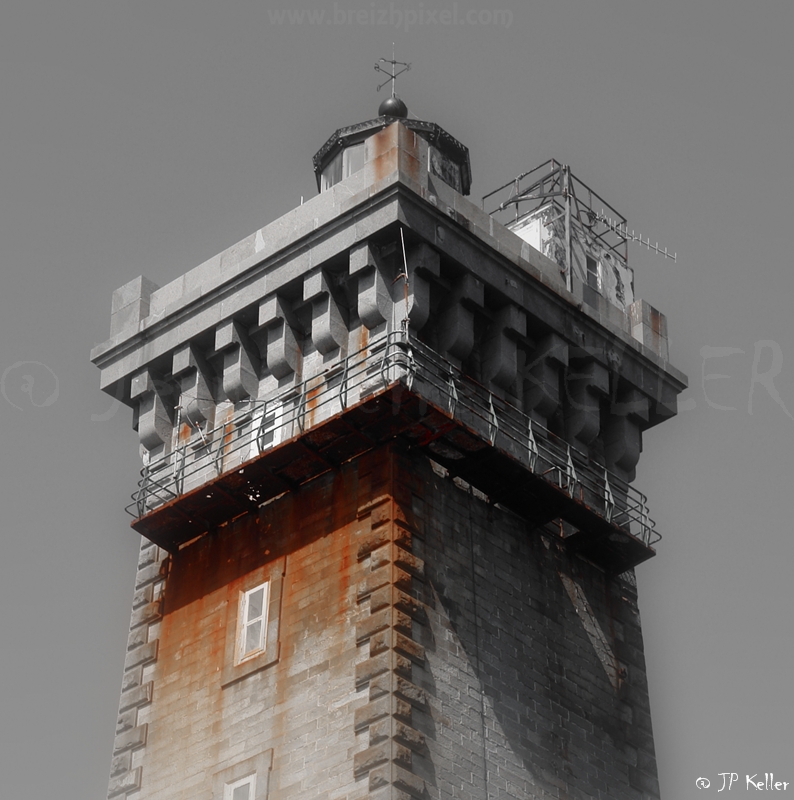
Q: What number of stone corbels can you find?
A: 12